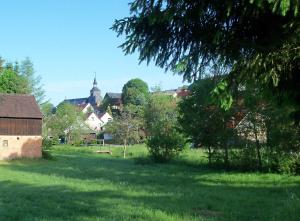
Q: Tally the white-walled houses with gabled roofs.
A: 3